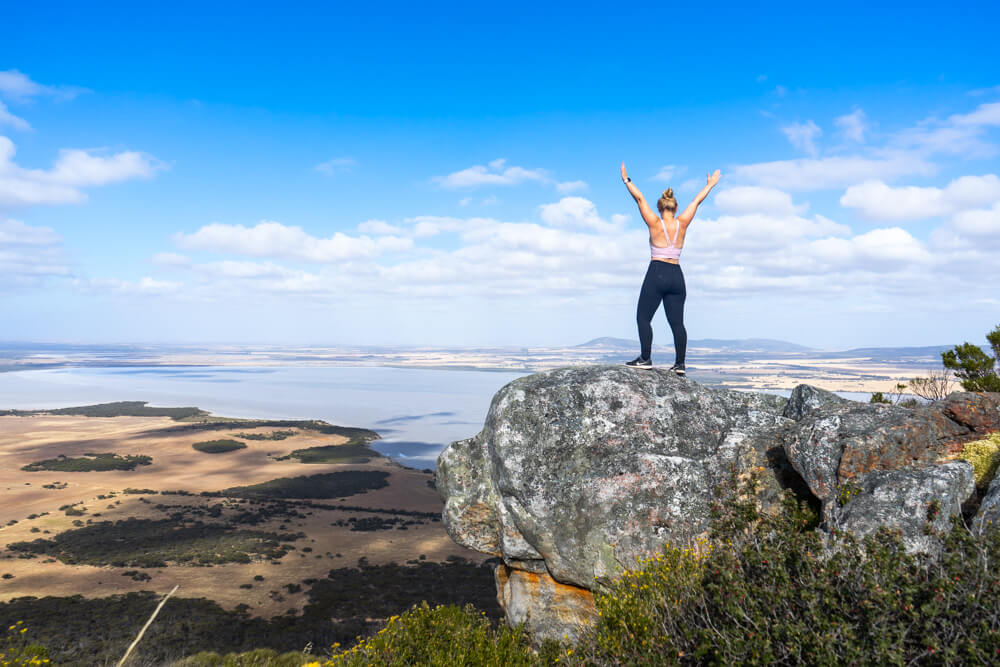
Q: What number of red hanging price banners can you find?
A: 0